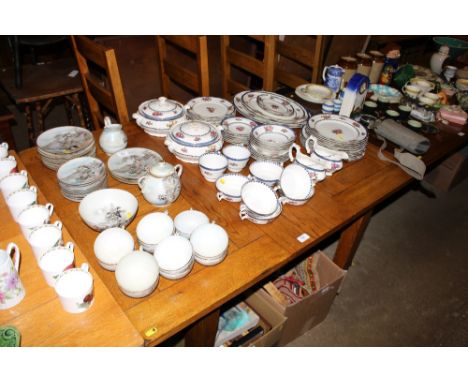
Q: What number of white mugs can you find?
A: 8